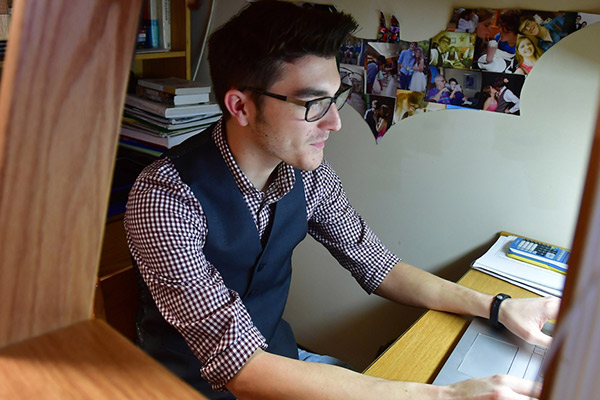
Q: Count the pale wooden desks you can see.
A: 1